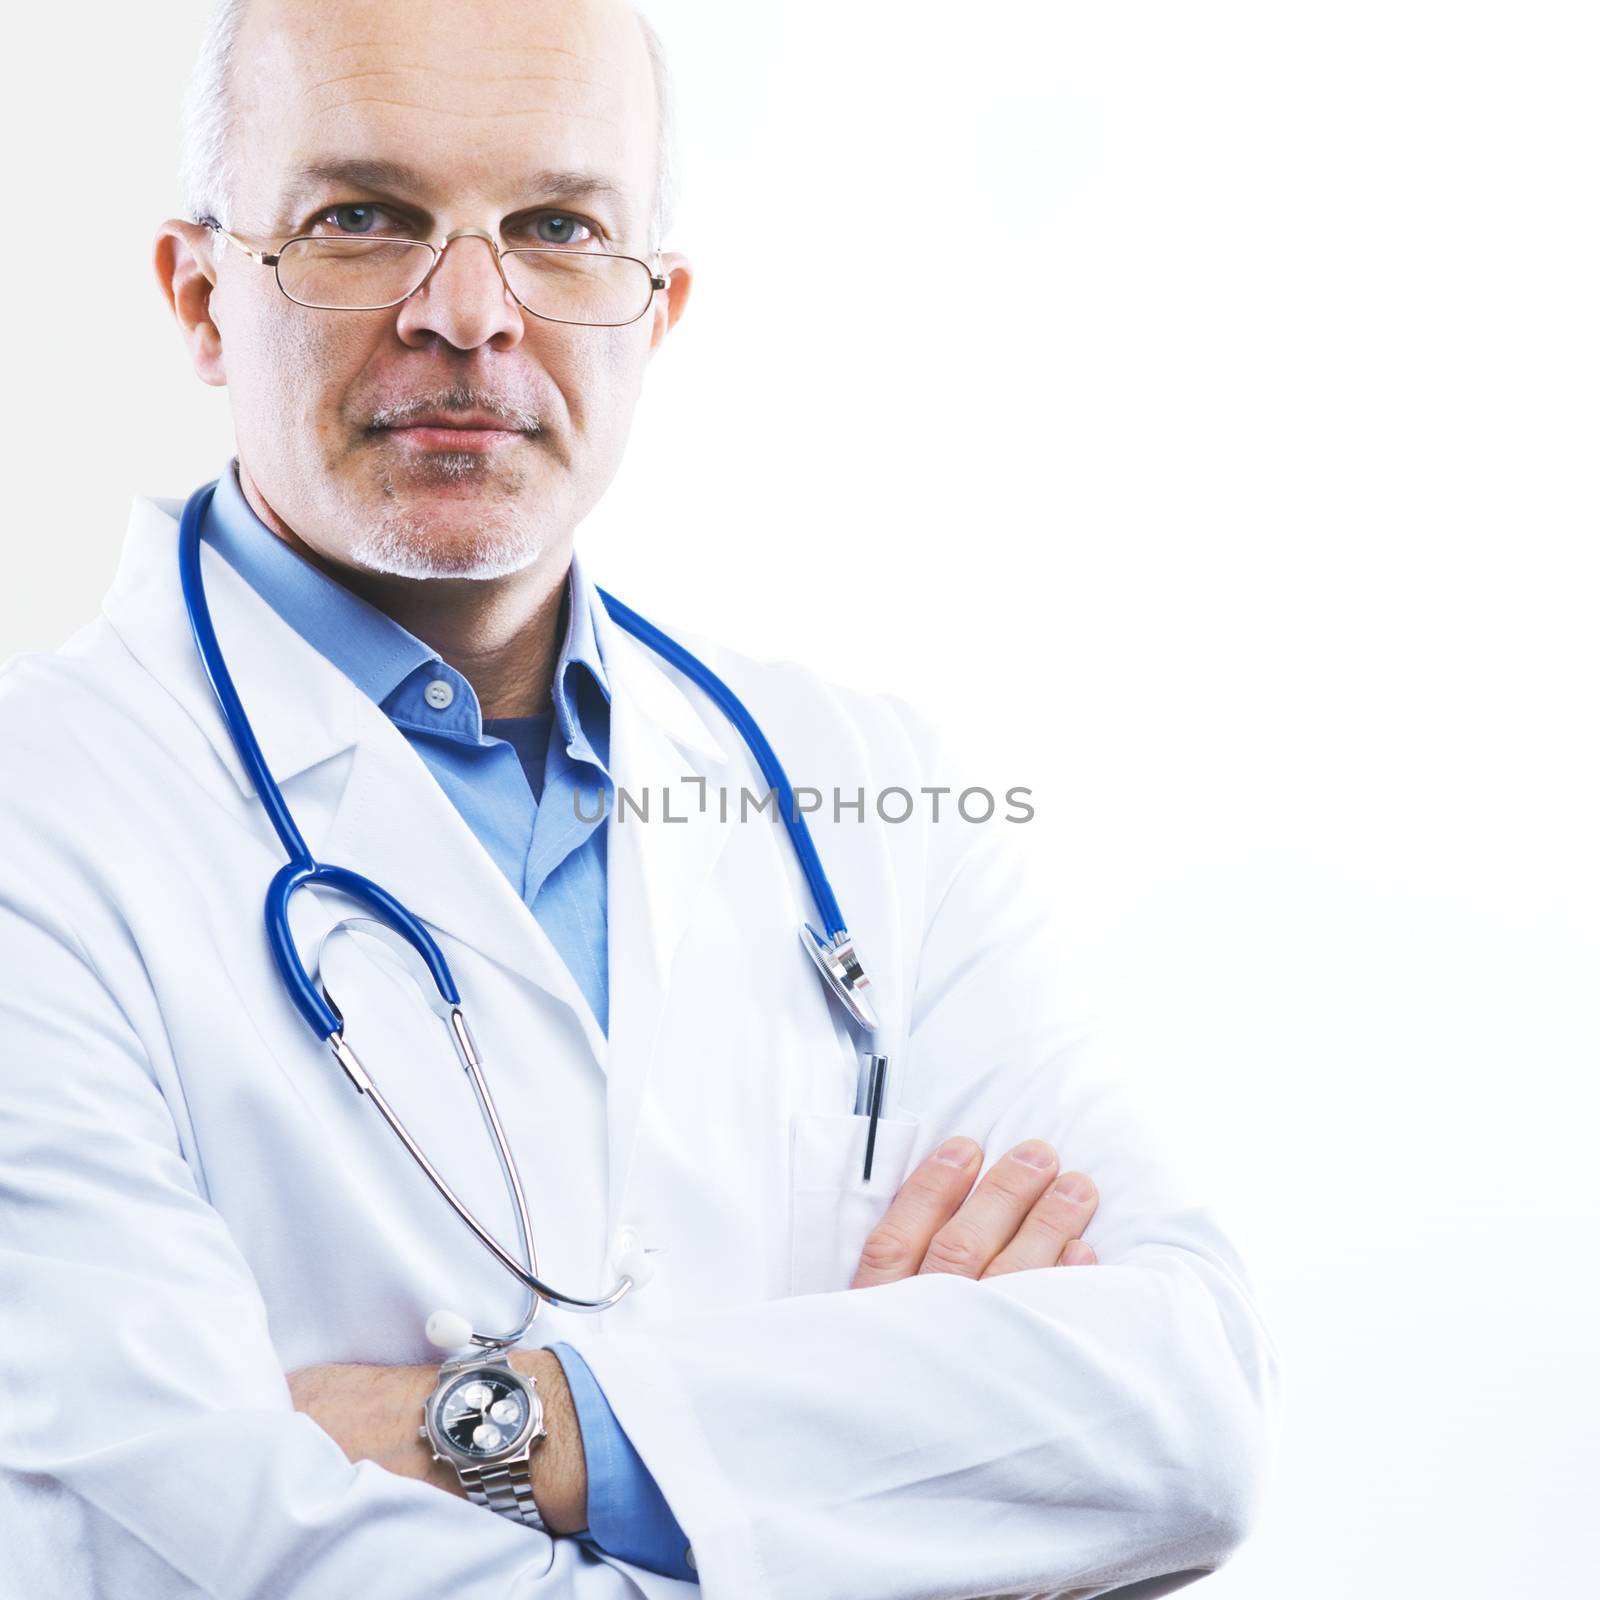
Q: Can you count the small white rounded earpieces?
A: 2